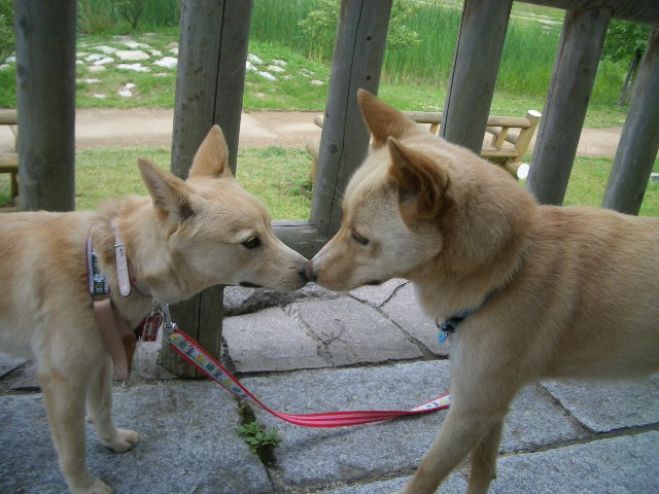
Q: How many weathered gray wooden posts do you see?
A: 6